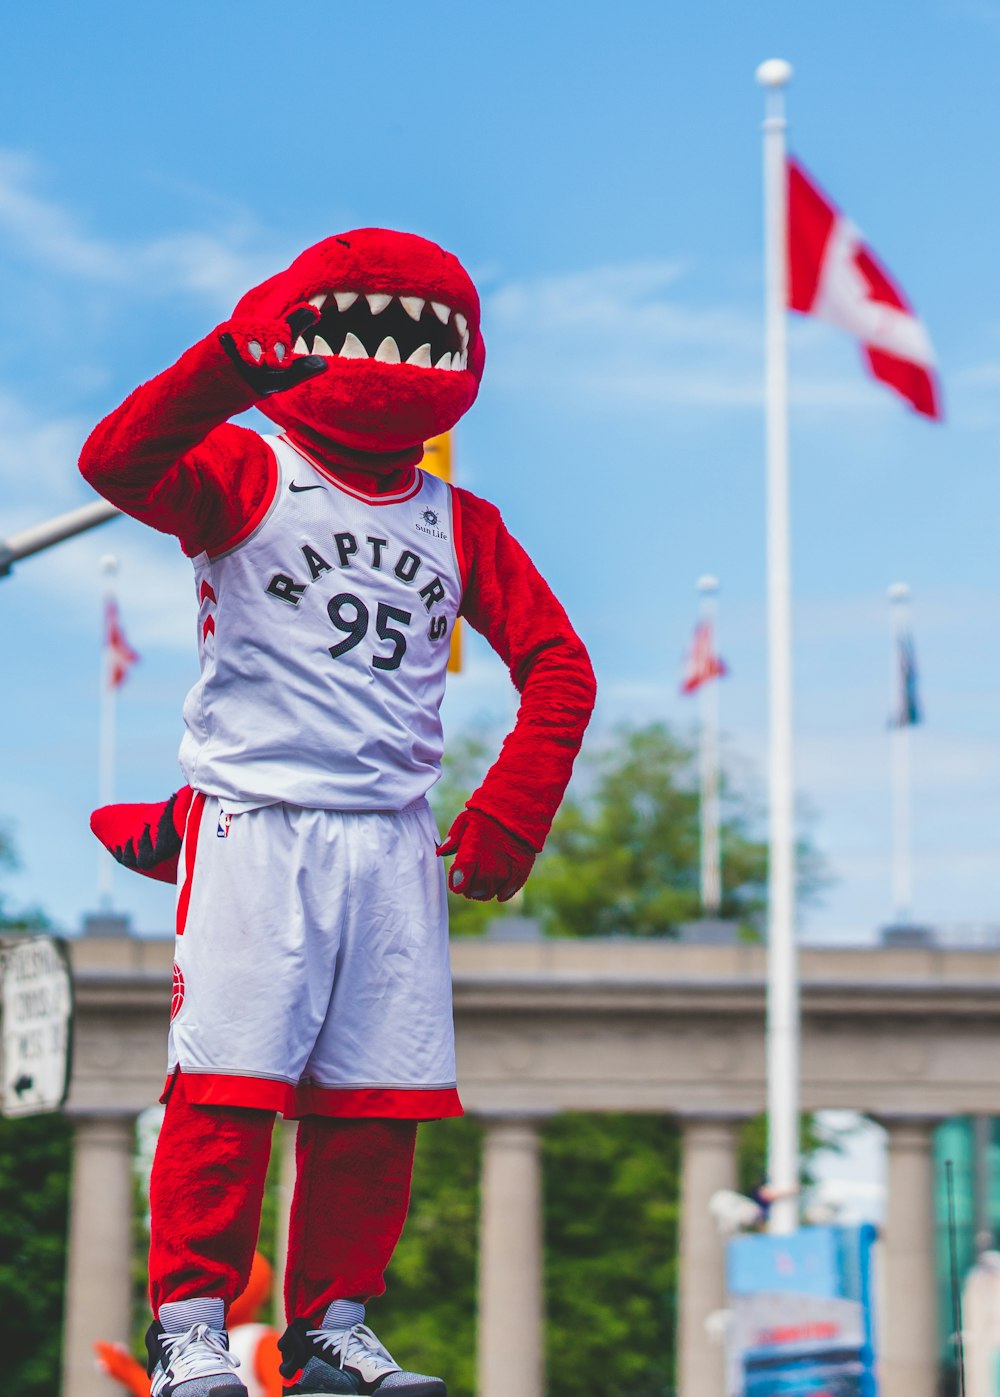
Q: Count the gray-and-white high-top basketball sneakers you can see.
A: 2